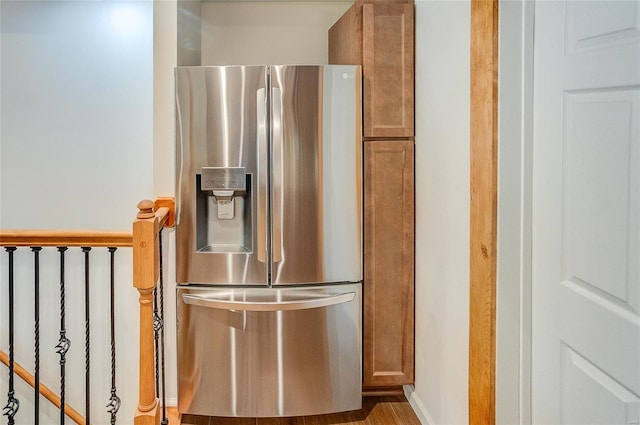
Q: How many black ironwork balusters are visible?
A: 7